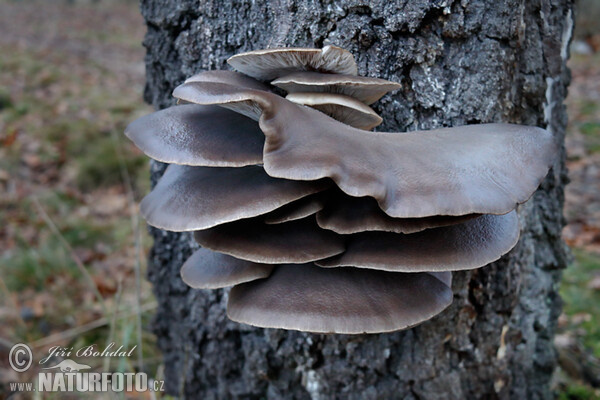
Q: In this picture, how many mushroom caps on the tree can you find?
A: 12